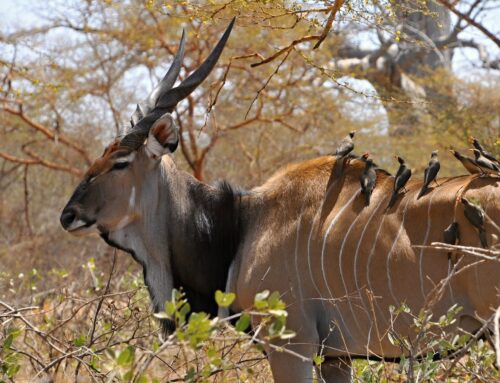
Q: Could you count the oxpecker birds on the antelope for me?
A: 9